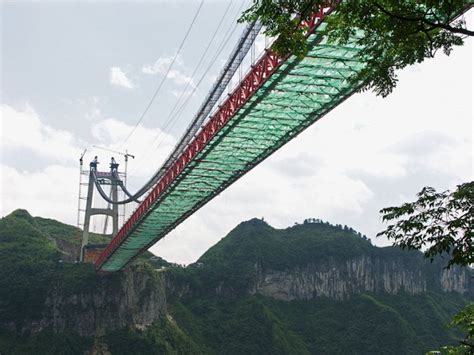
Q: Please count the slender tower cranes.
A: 2